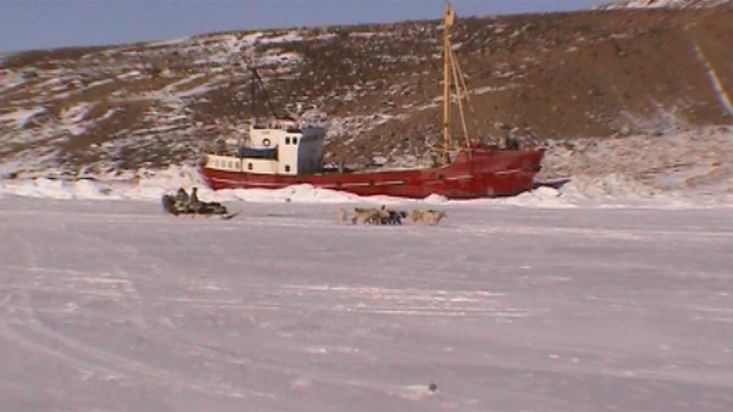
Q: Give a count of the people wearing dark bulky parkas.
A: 2